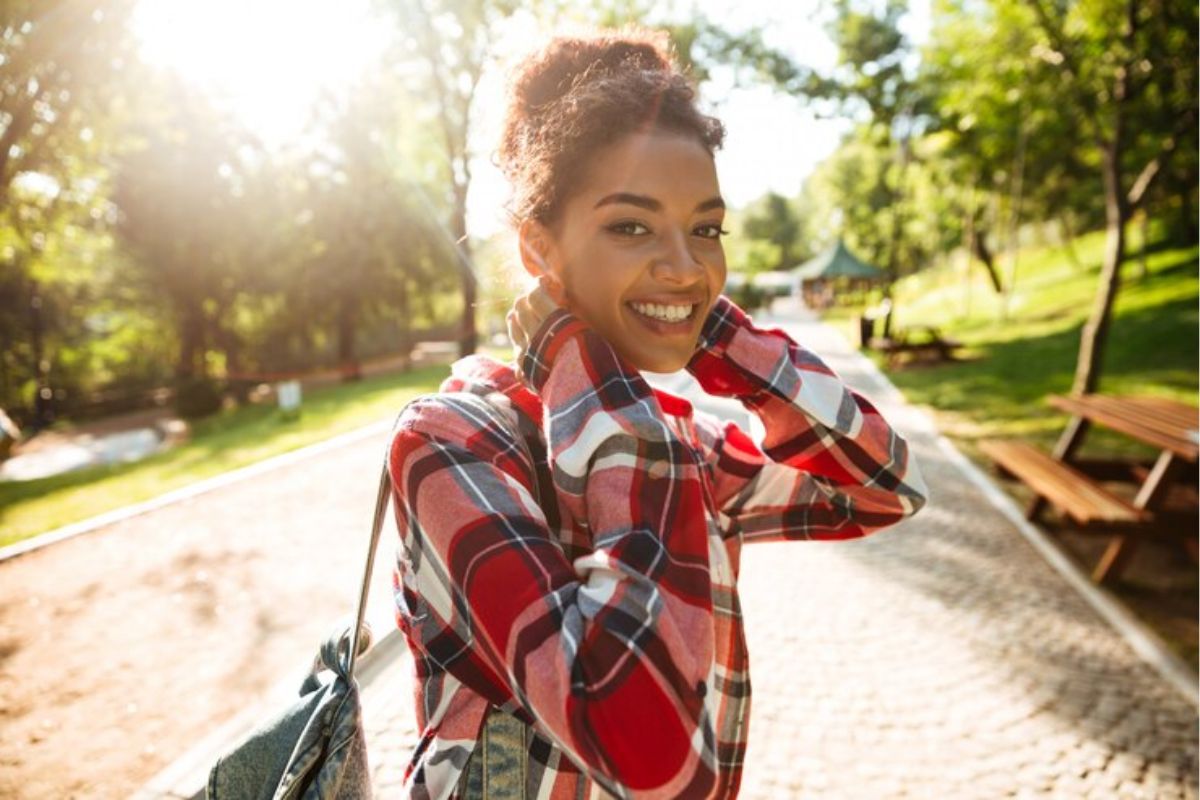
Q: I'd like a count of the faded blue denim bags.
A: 1